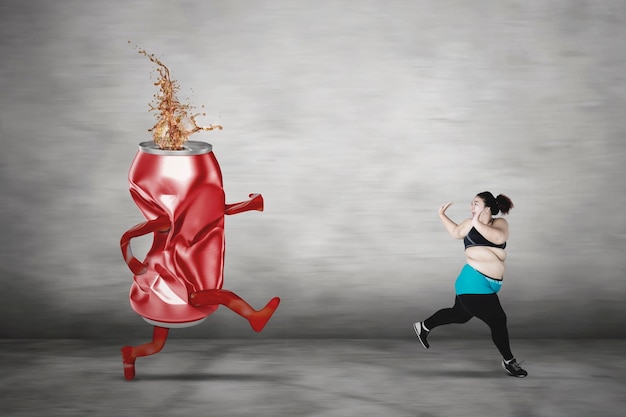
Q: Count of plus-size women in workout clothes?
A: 1